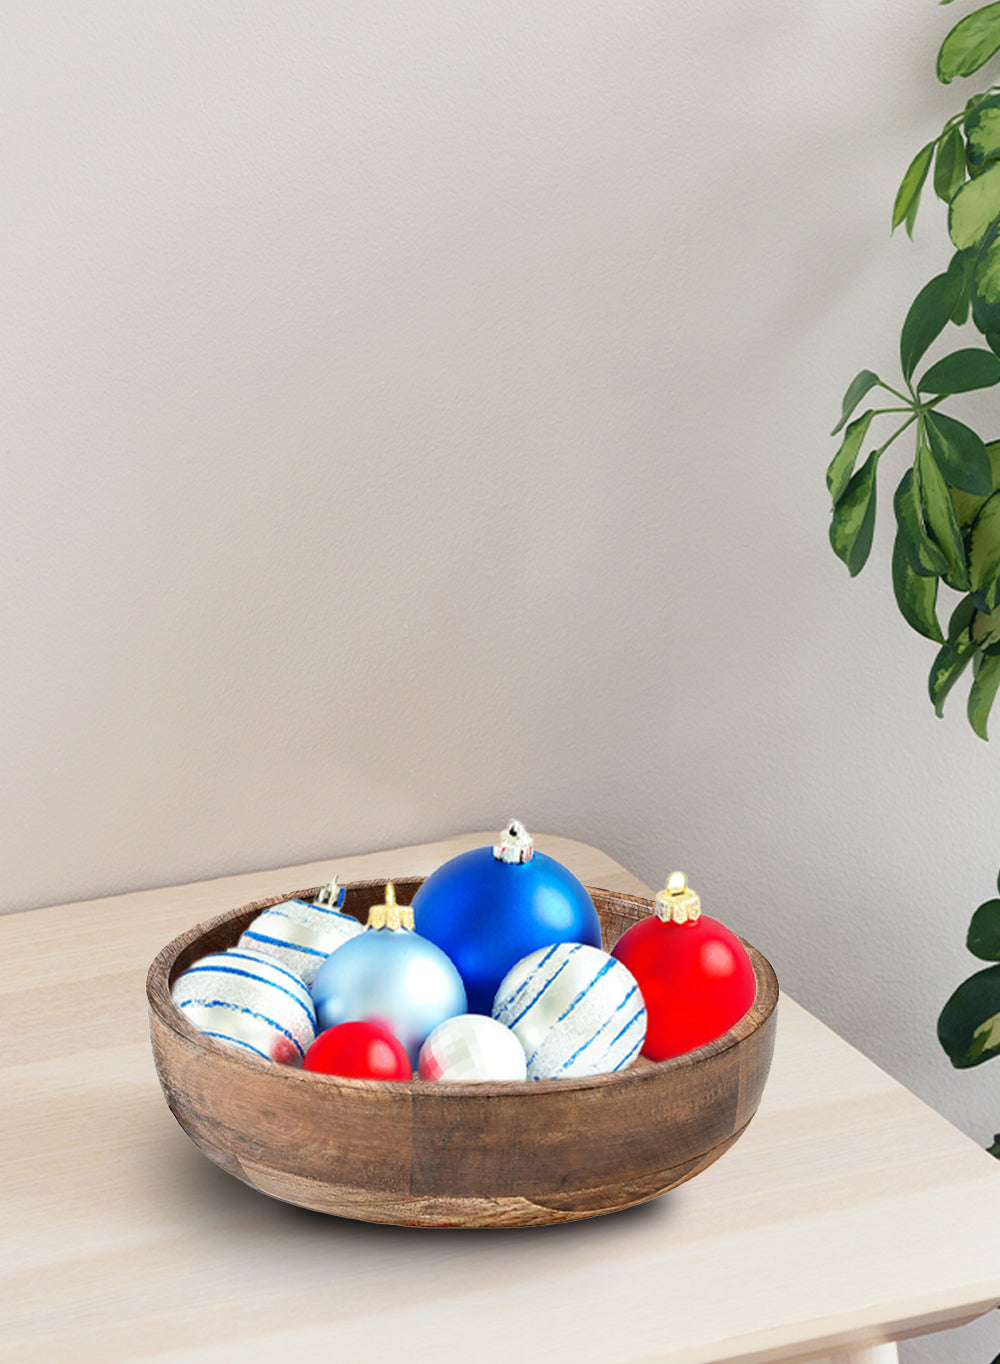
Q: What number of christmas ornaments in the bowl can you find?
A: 8